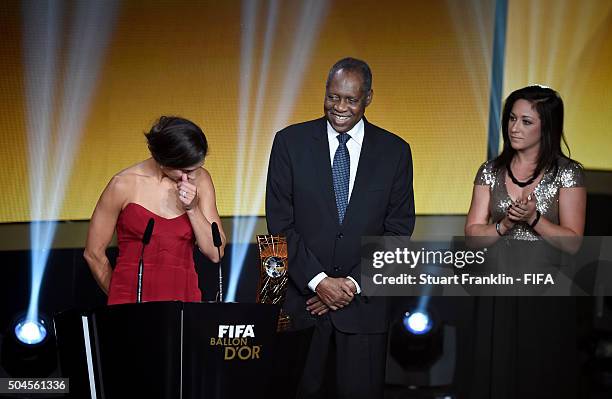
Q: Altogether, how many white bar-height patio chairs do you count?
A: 0